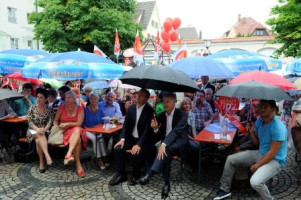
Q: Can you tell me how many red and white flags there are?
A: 5